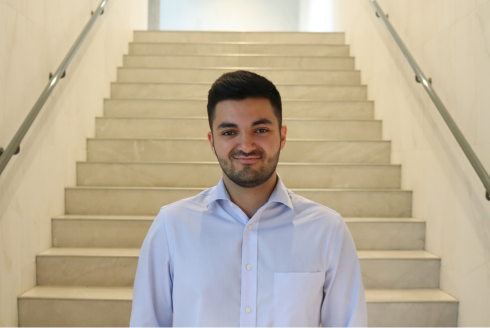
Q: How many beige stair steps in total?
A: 13